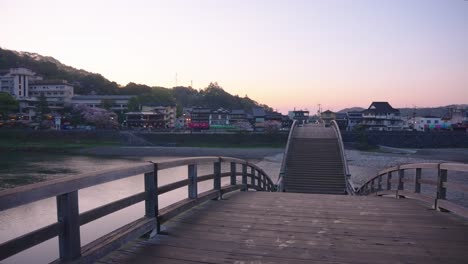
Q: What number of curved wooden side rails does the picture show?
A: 4